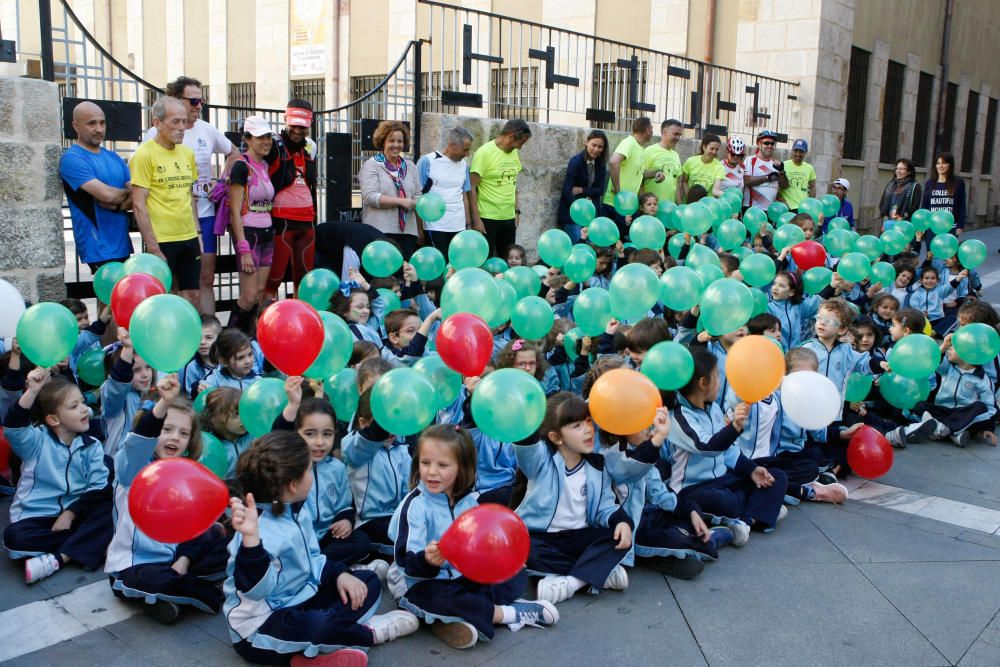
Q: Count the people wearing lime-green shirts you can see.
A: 5